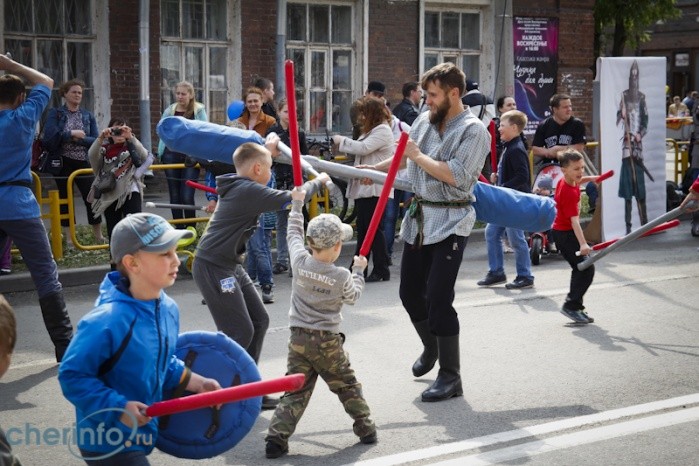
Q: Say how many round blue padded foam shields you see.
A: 1